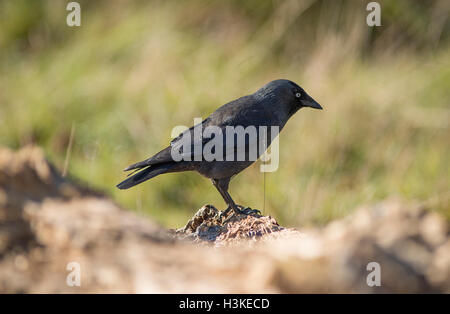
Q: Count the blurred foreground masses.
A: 2